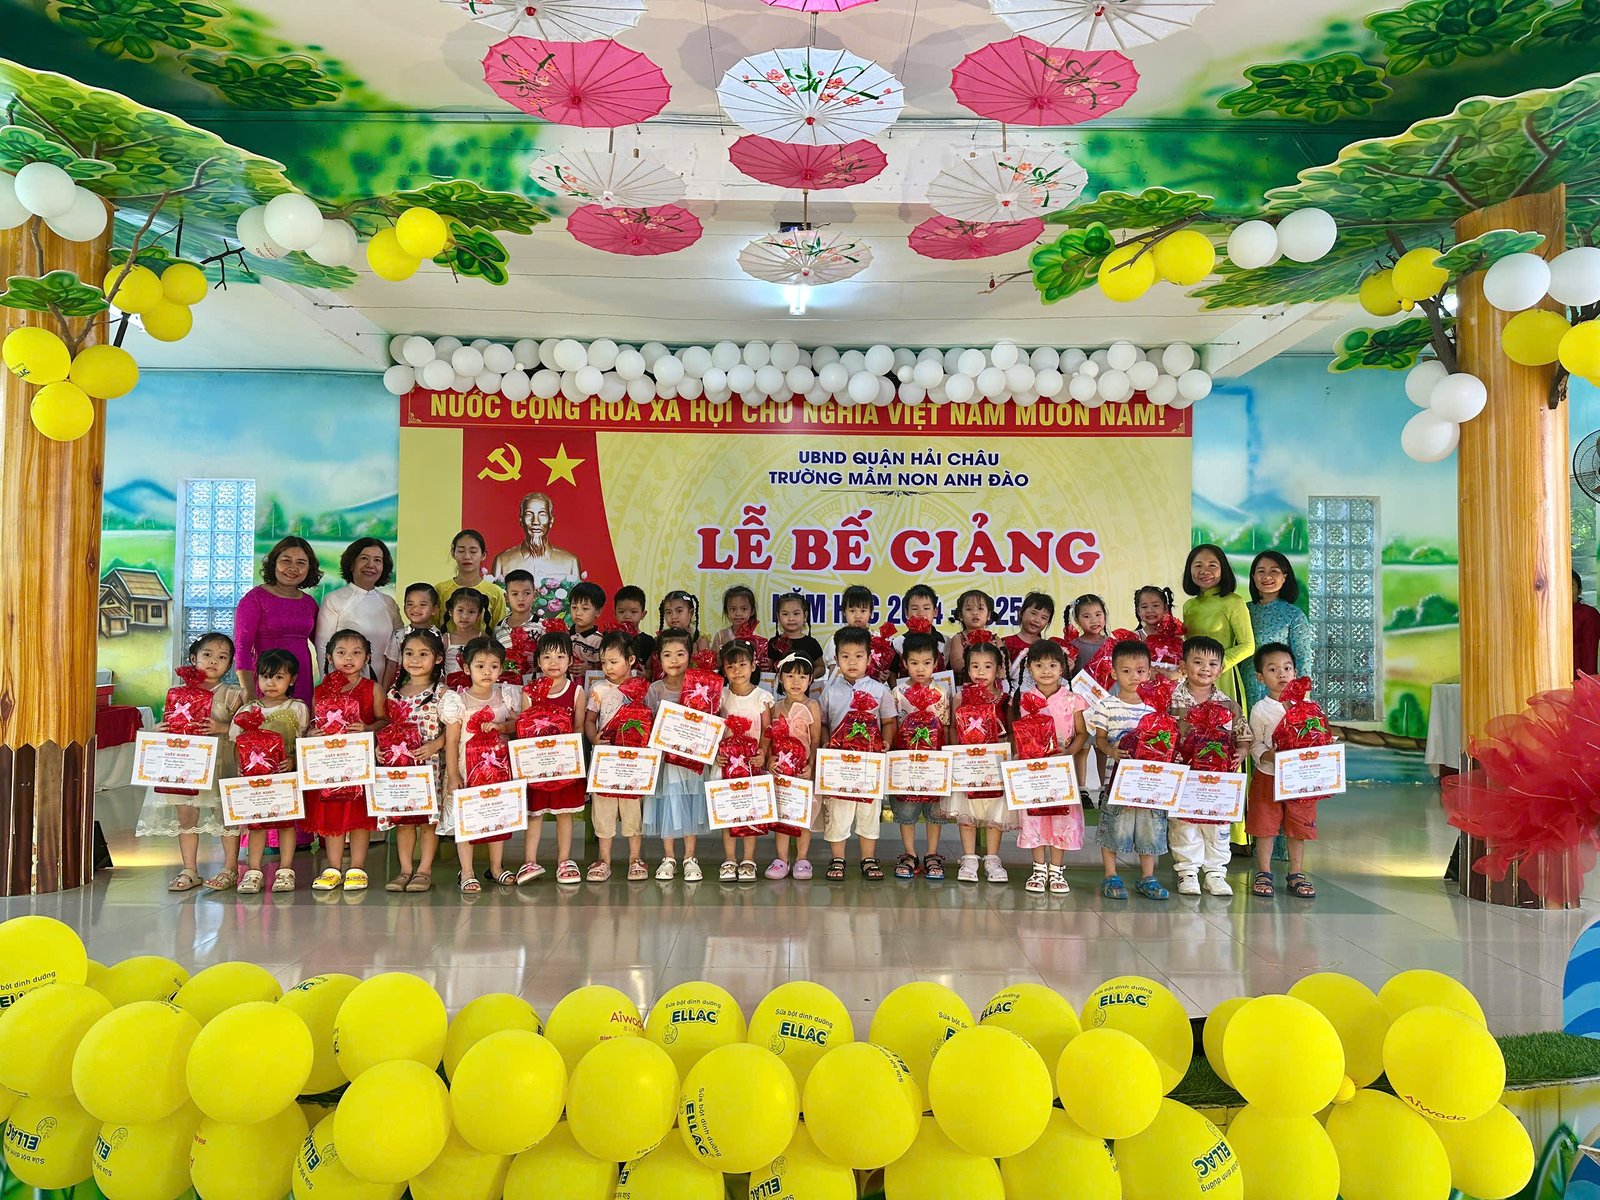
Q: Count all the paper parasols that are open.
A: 12